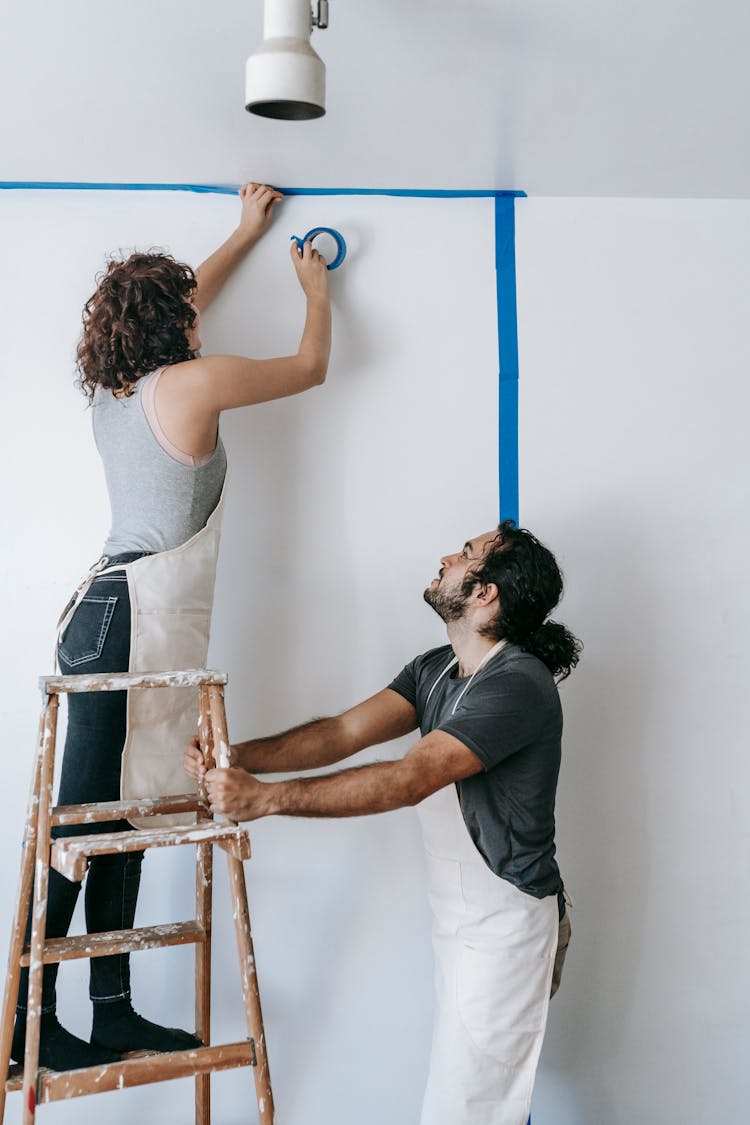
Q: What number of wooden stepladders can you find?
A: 1